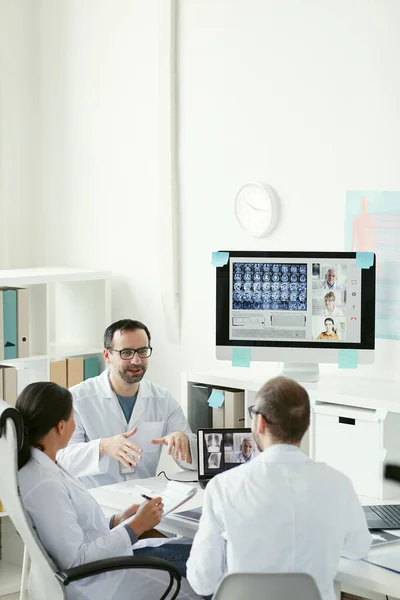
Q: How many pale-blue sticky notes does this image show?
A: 5